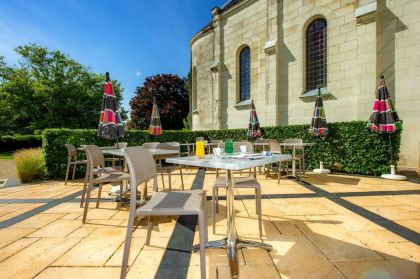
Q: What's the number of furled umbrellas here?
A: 5